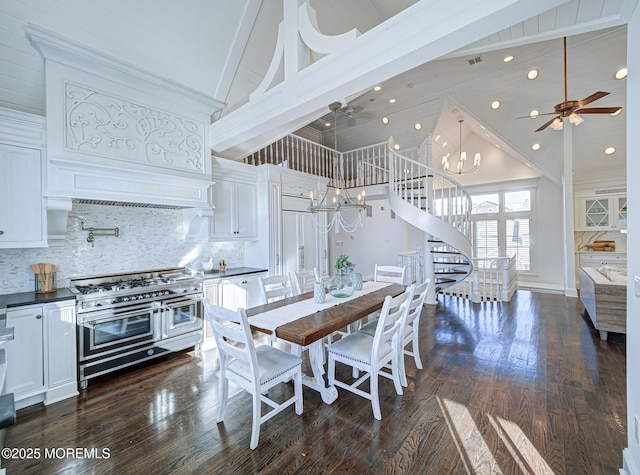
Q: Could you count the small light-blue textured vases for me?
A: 2